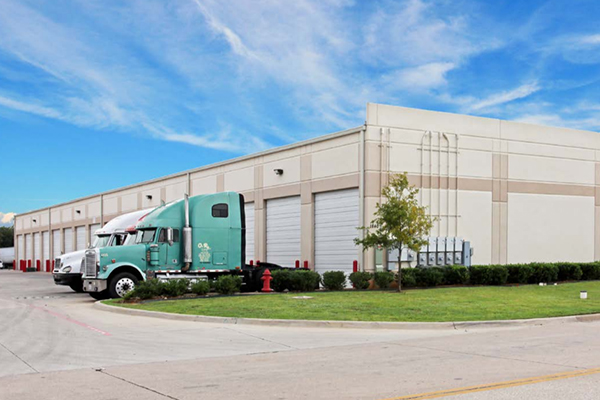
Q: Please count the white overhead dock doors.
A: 11